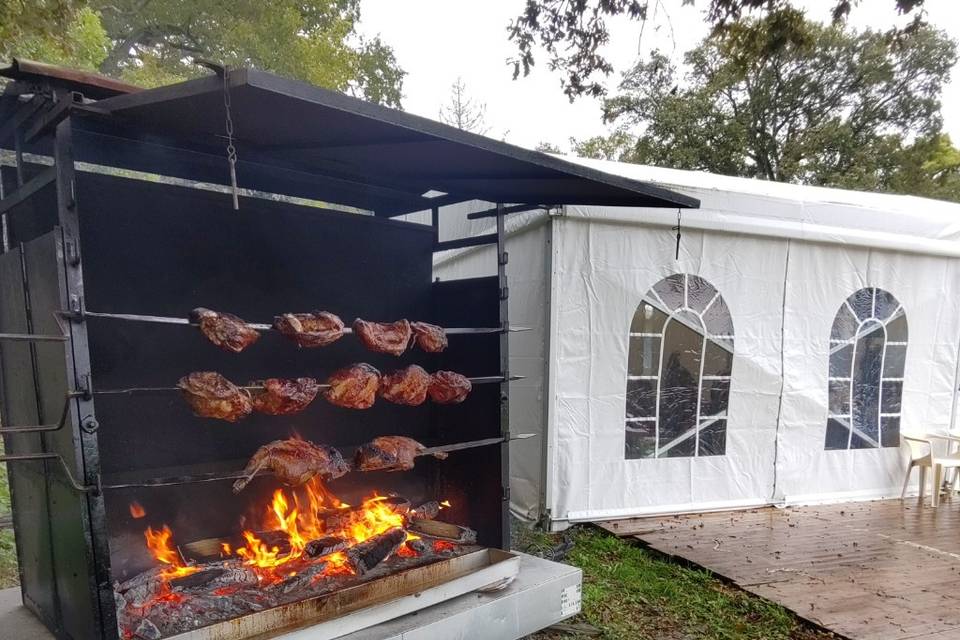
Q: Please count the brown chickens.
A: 11